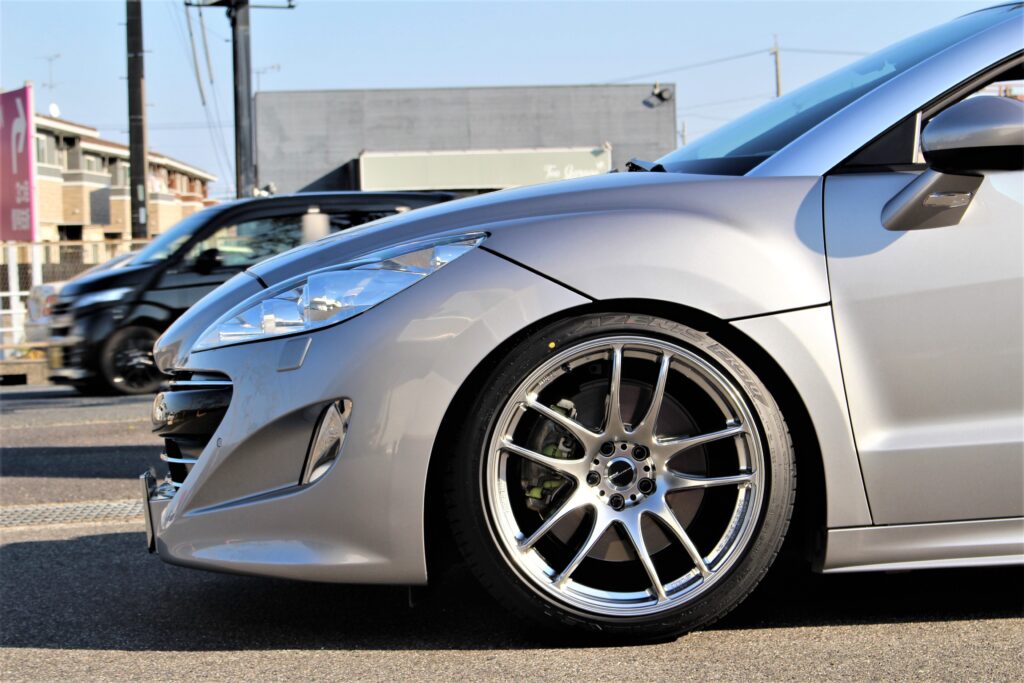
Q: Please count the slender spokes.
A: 10